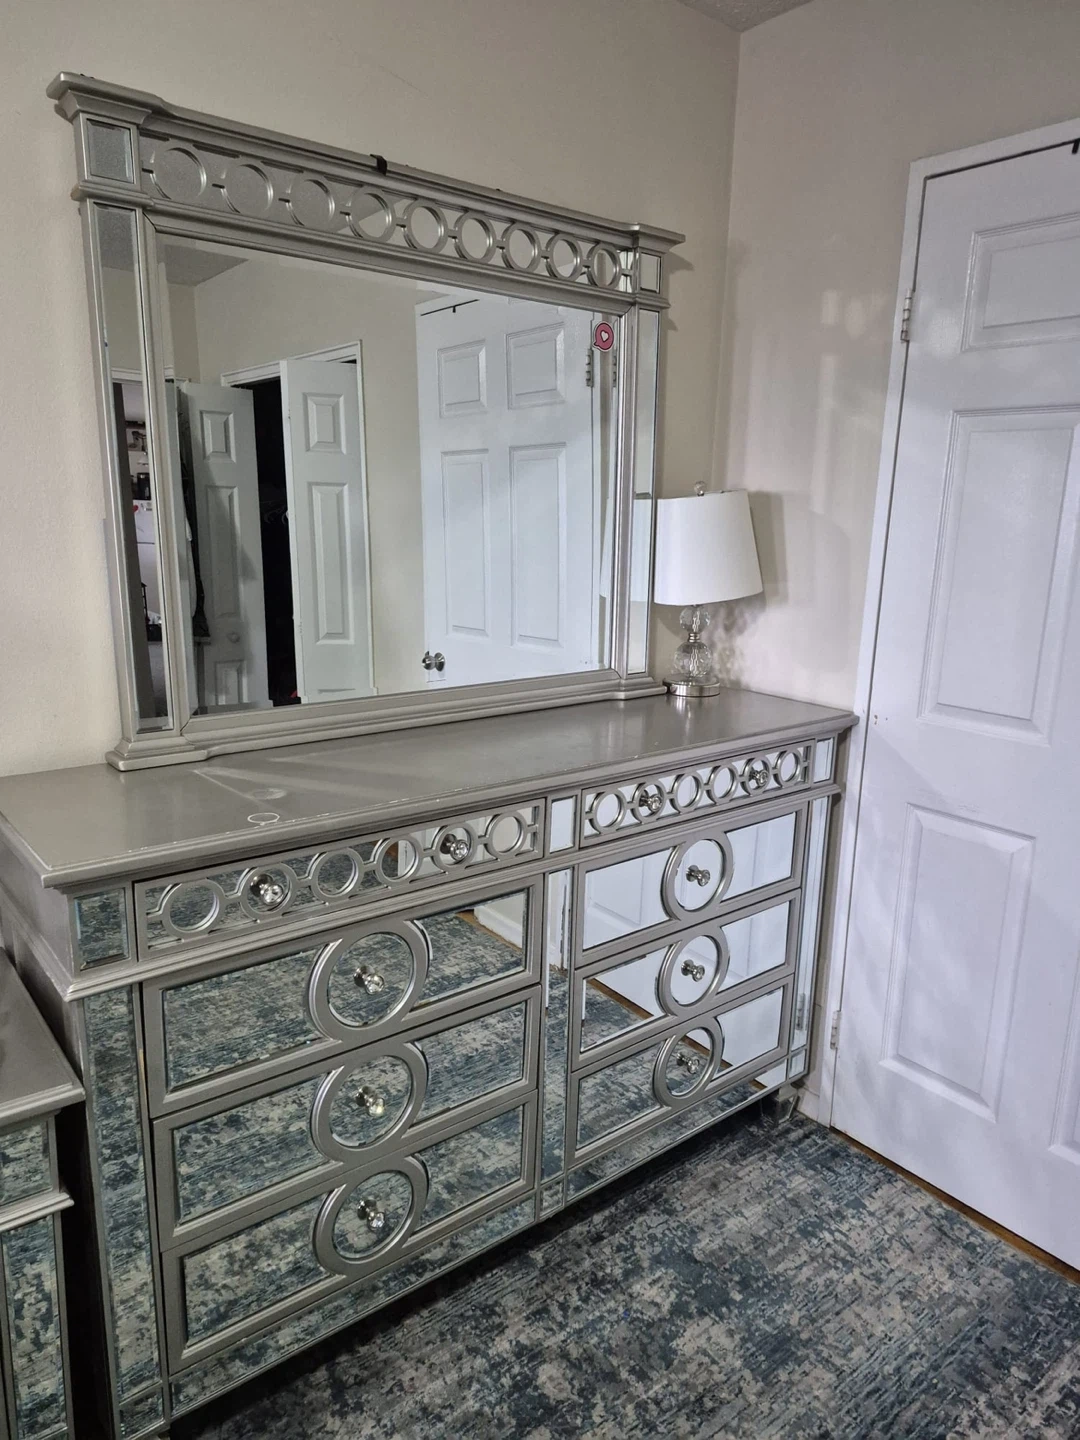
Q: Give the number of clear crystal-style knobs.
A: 10